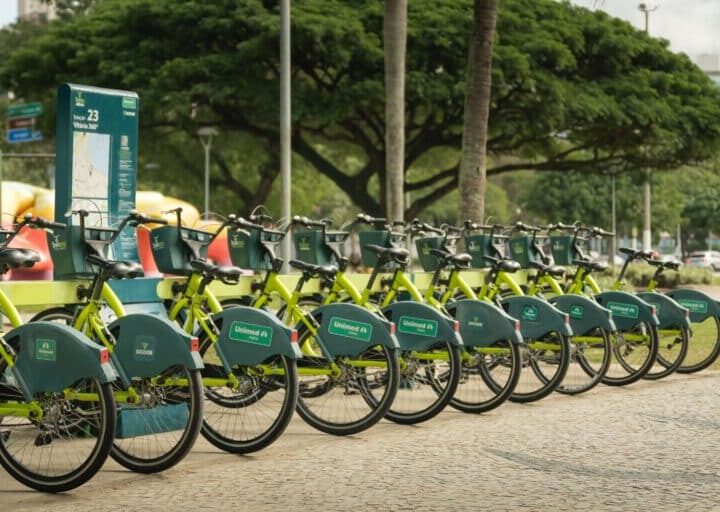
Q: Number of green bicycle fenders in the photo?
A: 11